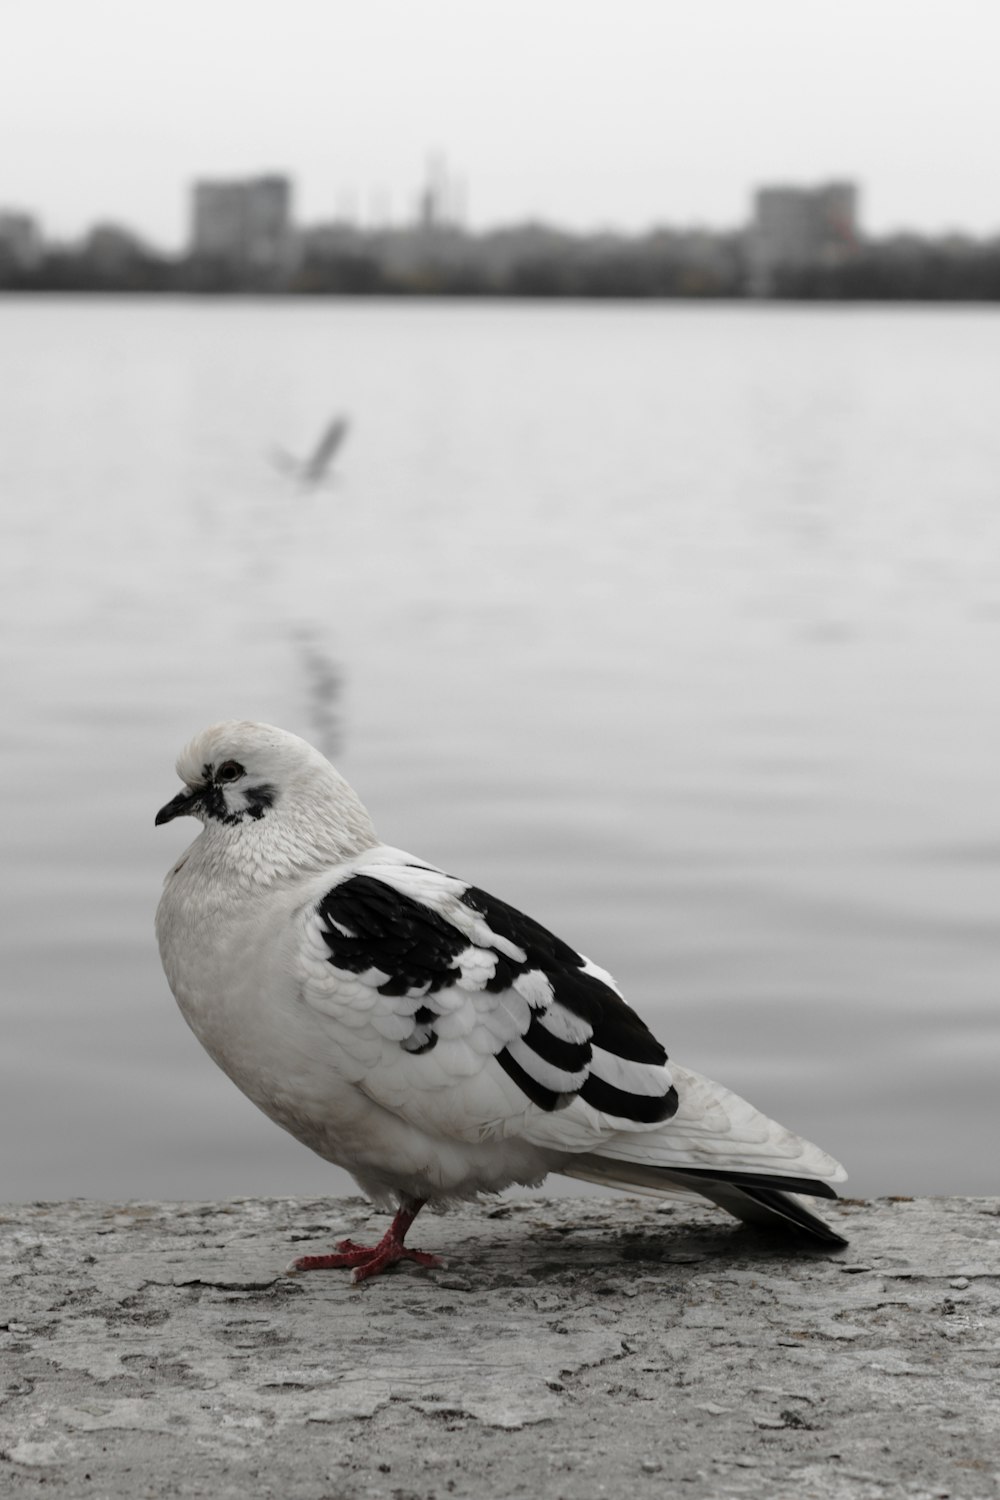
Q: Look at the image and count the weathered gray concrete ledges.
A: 1